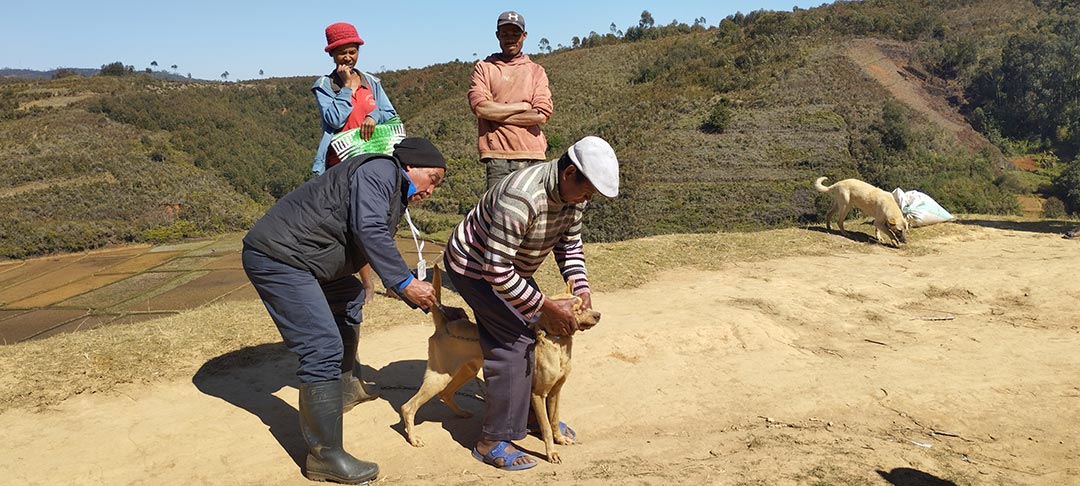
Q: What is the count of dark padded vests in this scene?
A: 1